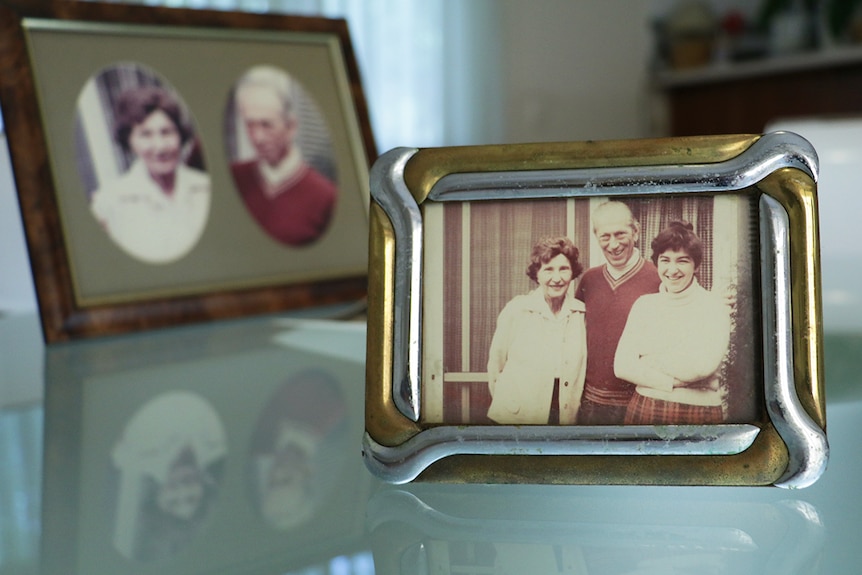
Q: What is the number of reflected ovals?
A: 2